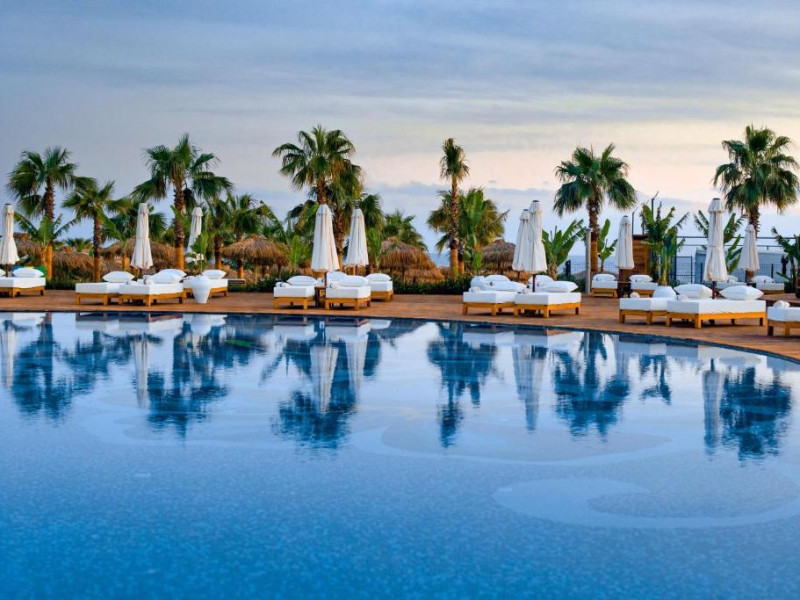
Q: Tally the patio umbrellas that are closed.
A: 10